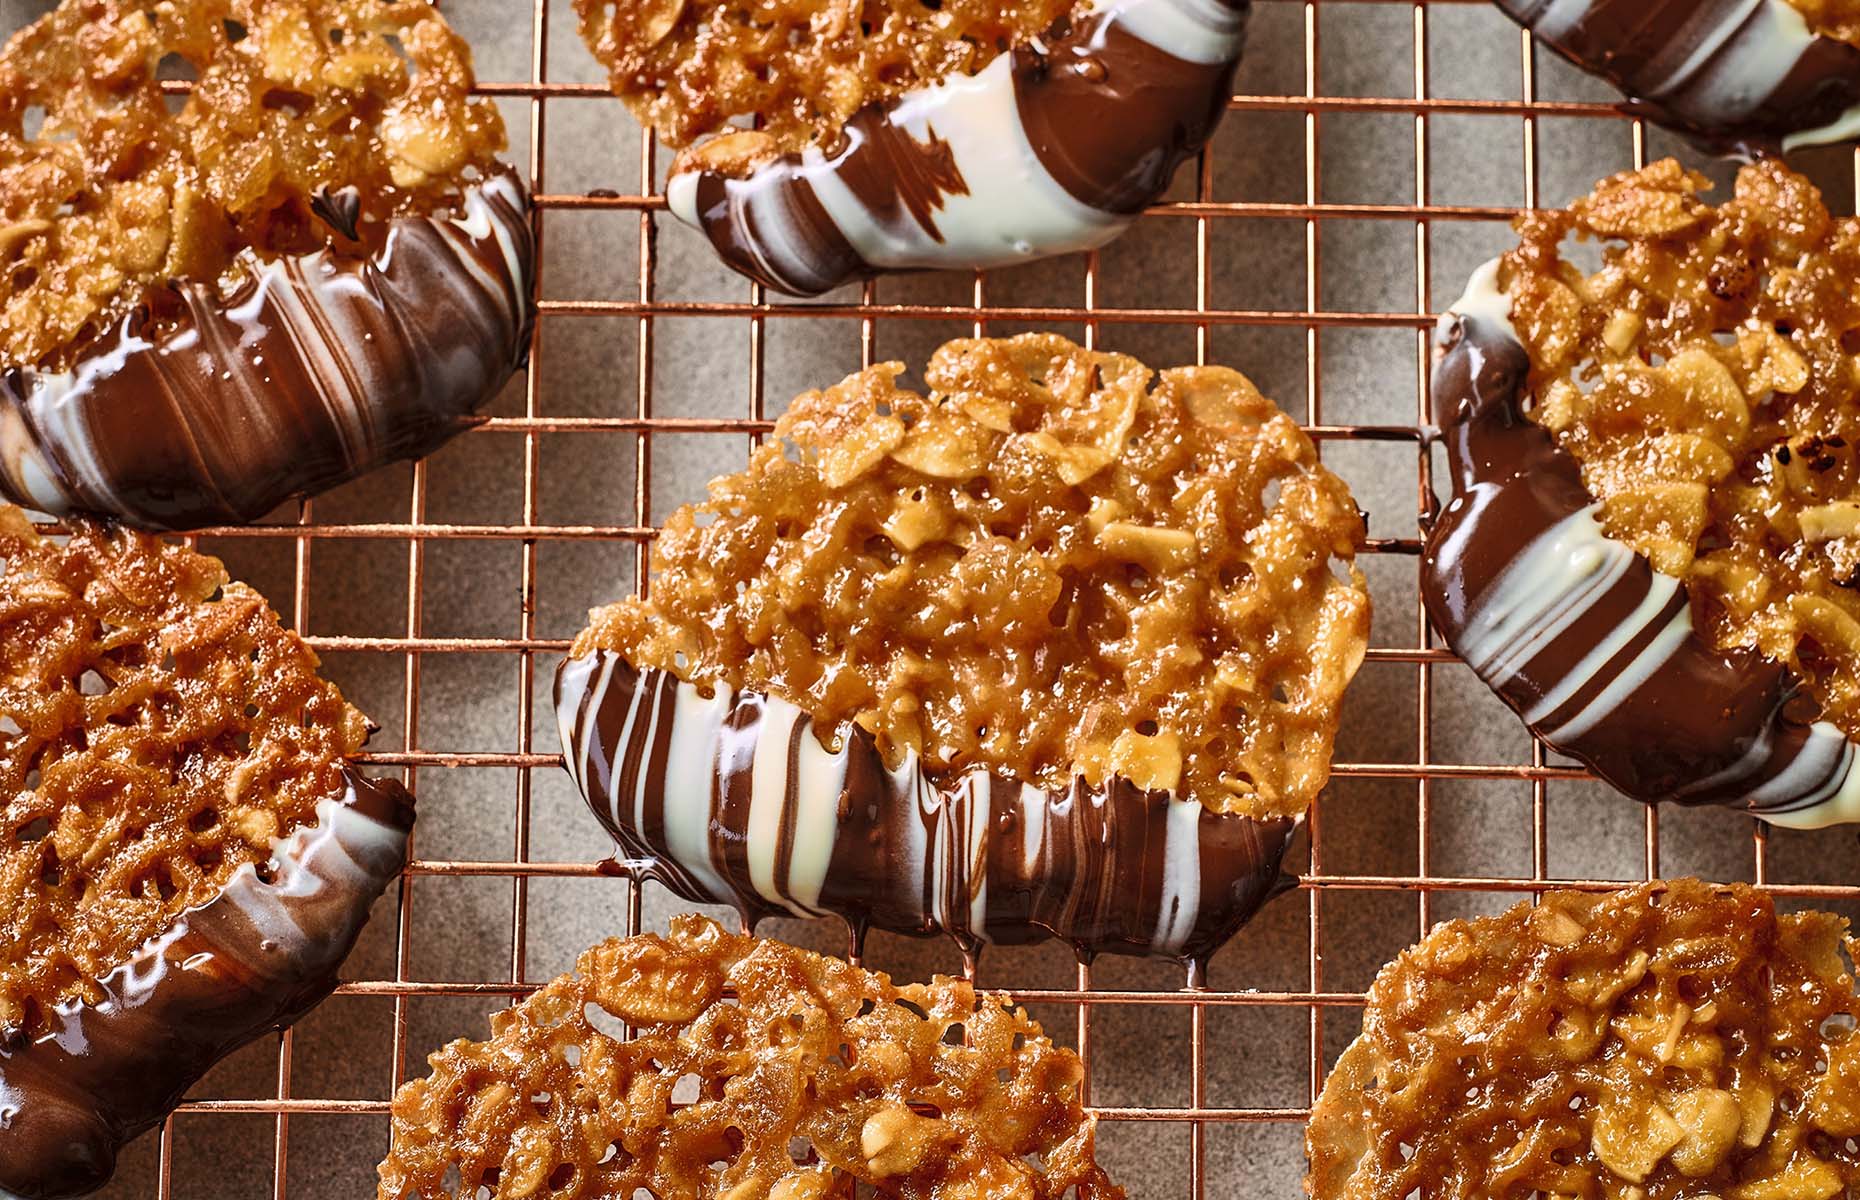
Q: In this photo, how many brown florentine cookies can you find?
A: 8